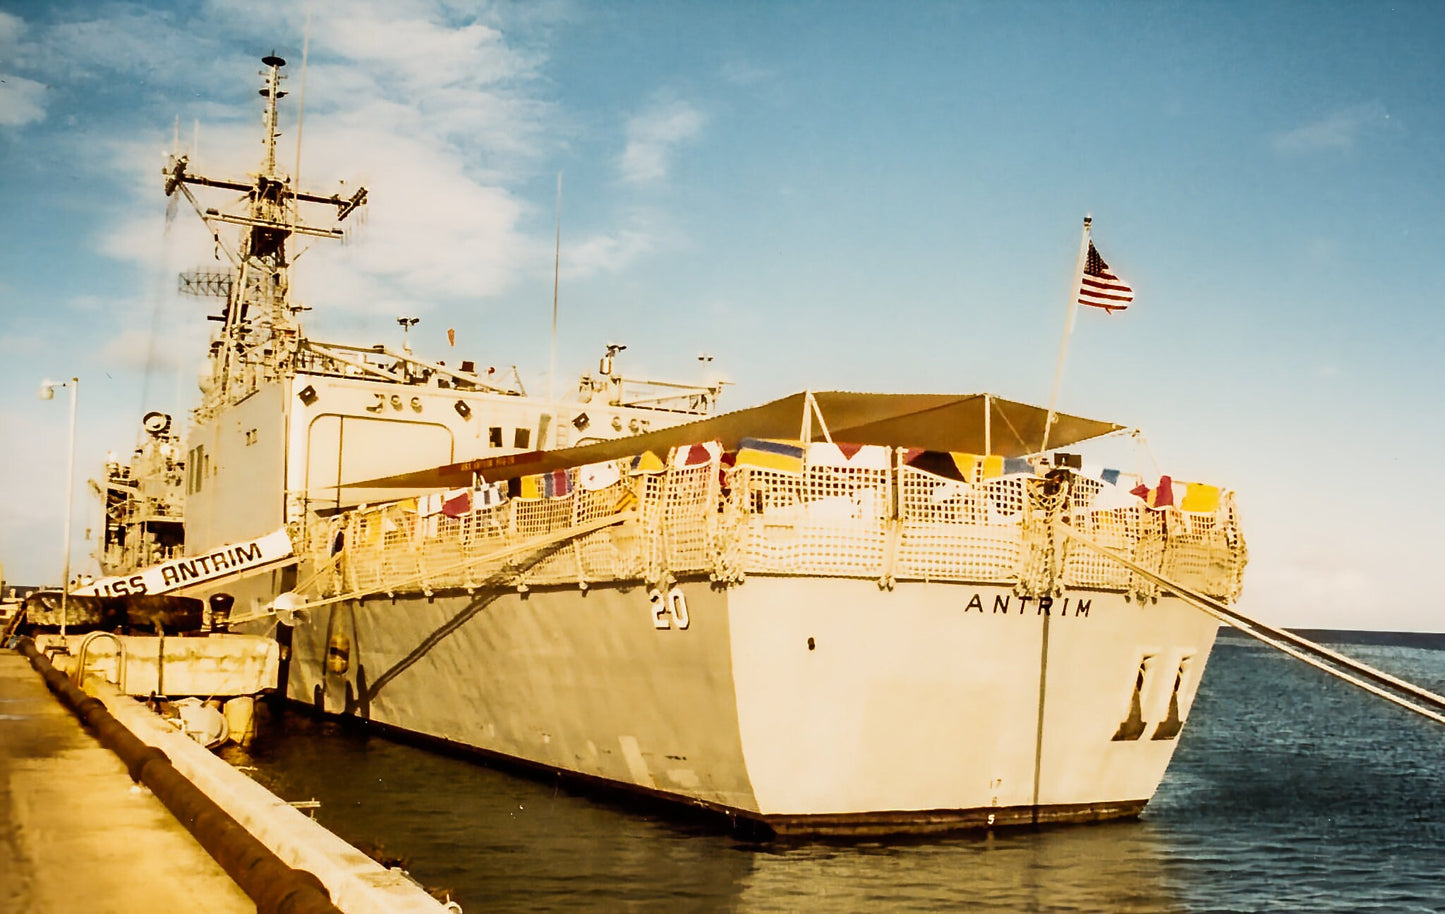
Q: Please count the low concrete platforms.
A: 1